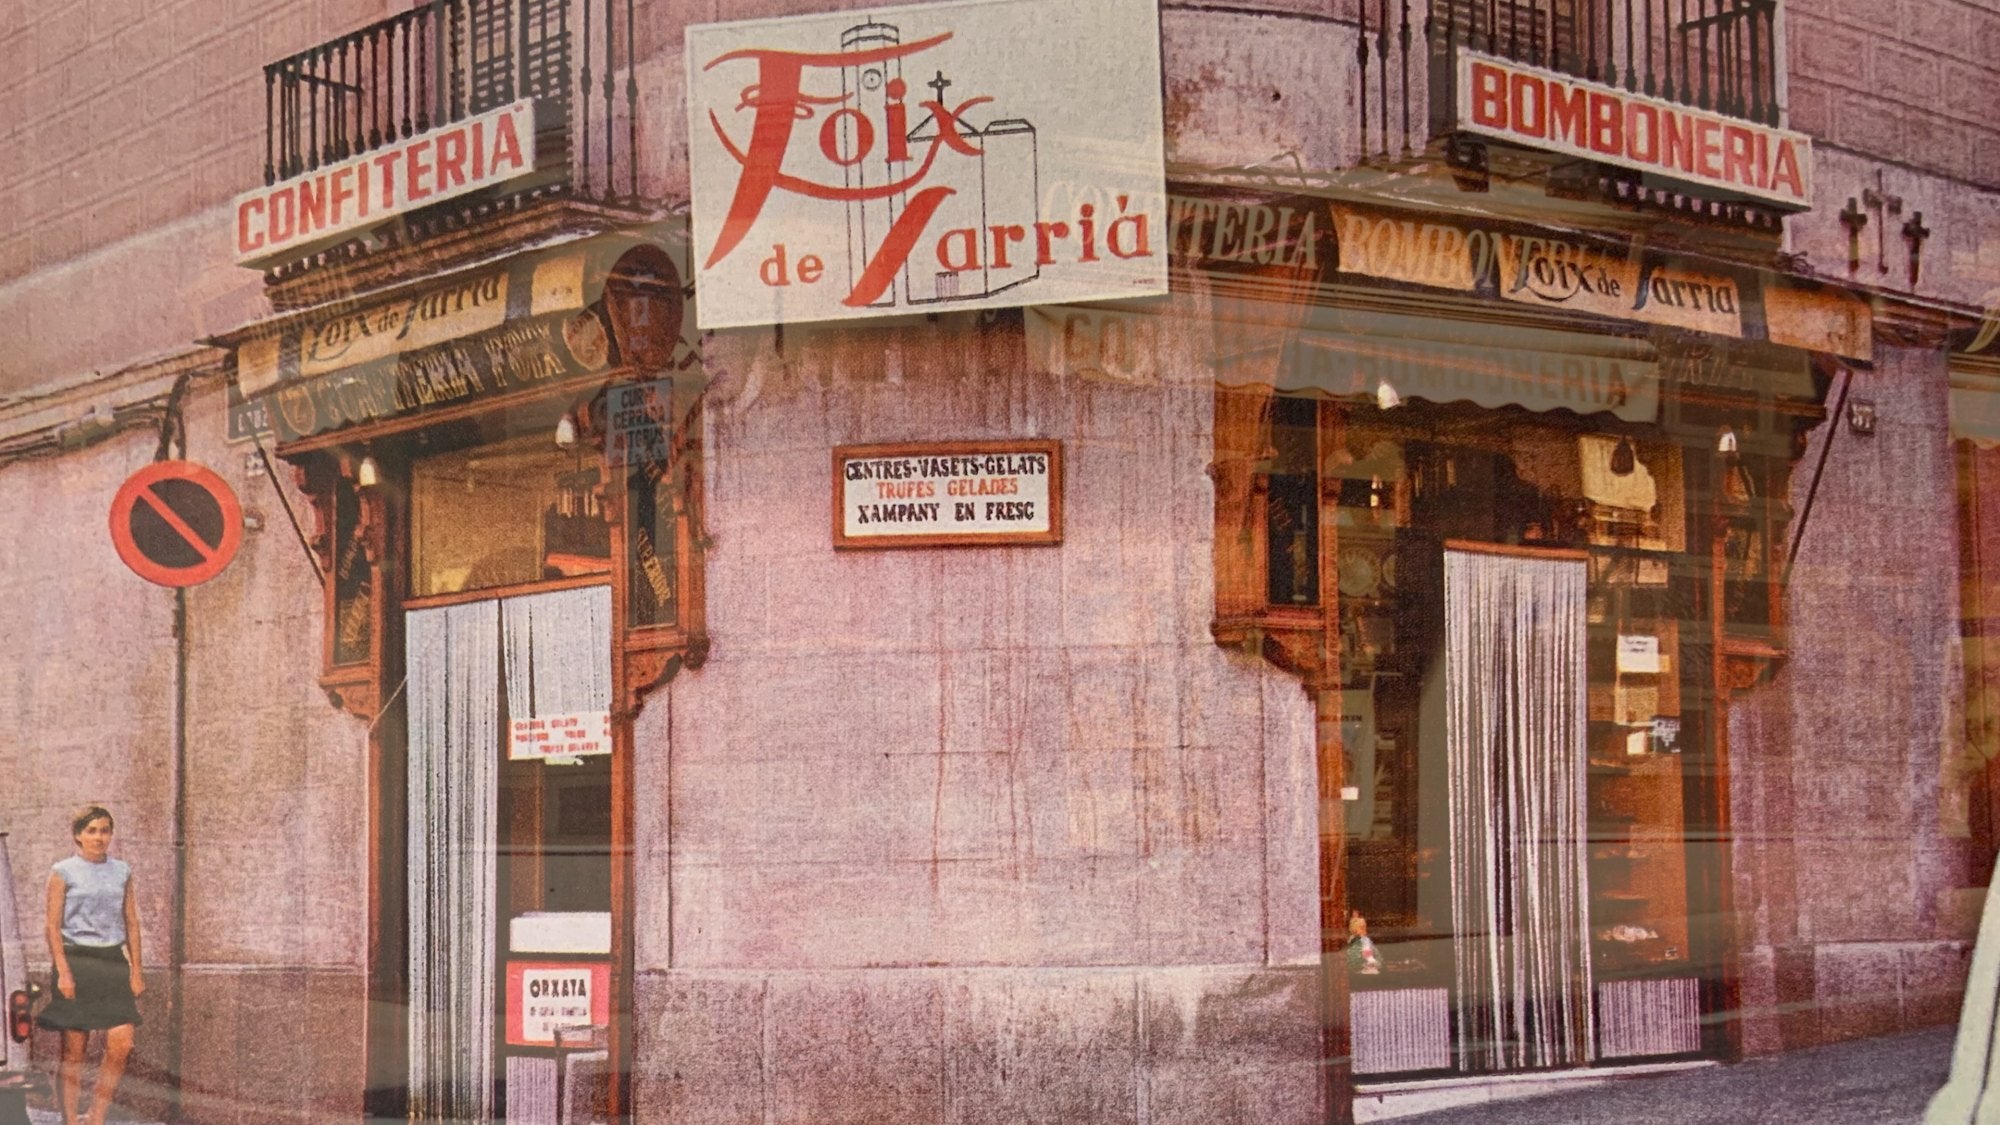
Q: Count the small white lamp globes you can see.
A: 4